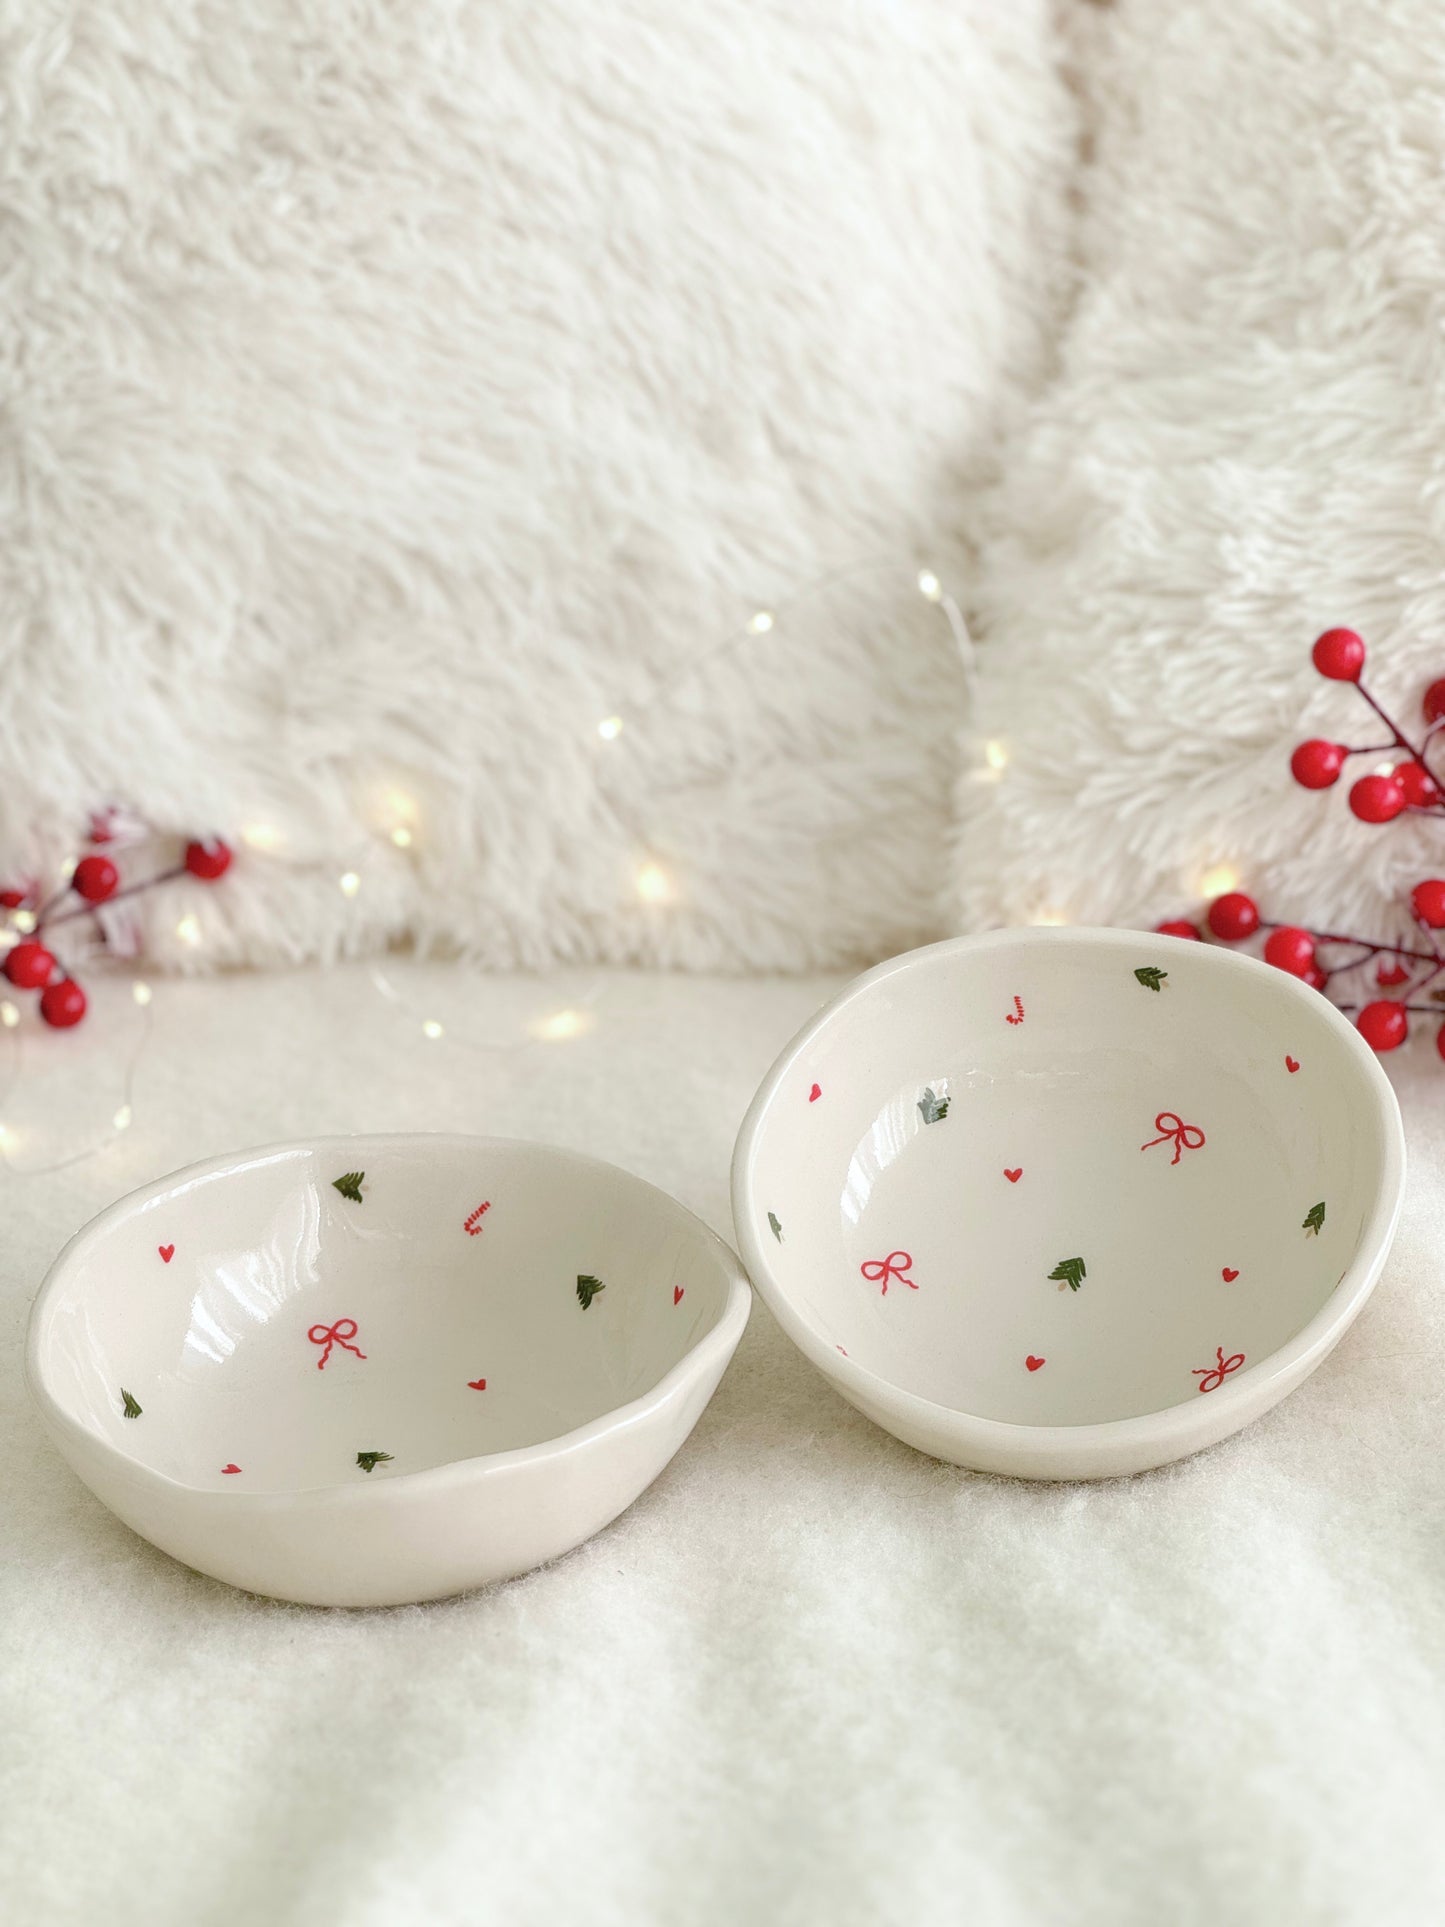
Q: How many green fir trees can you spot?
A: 9